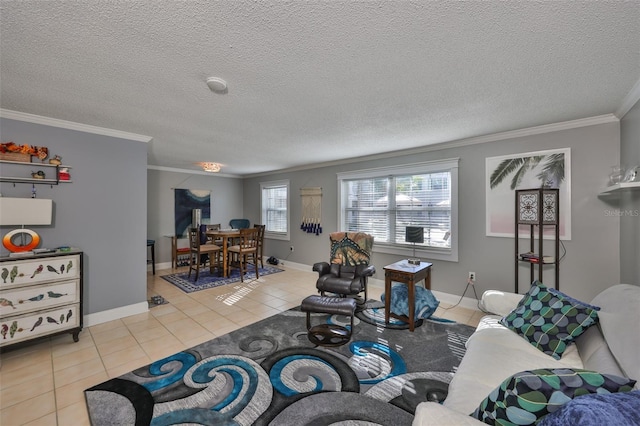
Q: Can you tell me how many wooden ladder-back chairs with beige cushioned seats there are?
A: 4